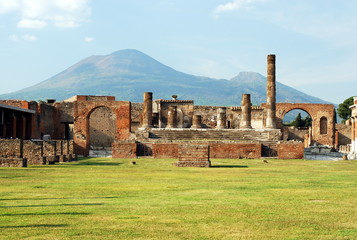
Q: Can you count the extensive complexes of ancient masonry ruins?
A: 1